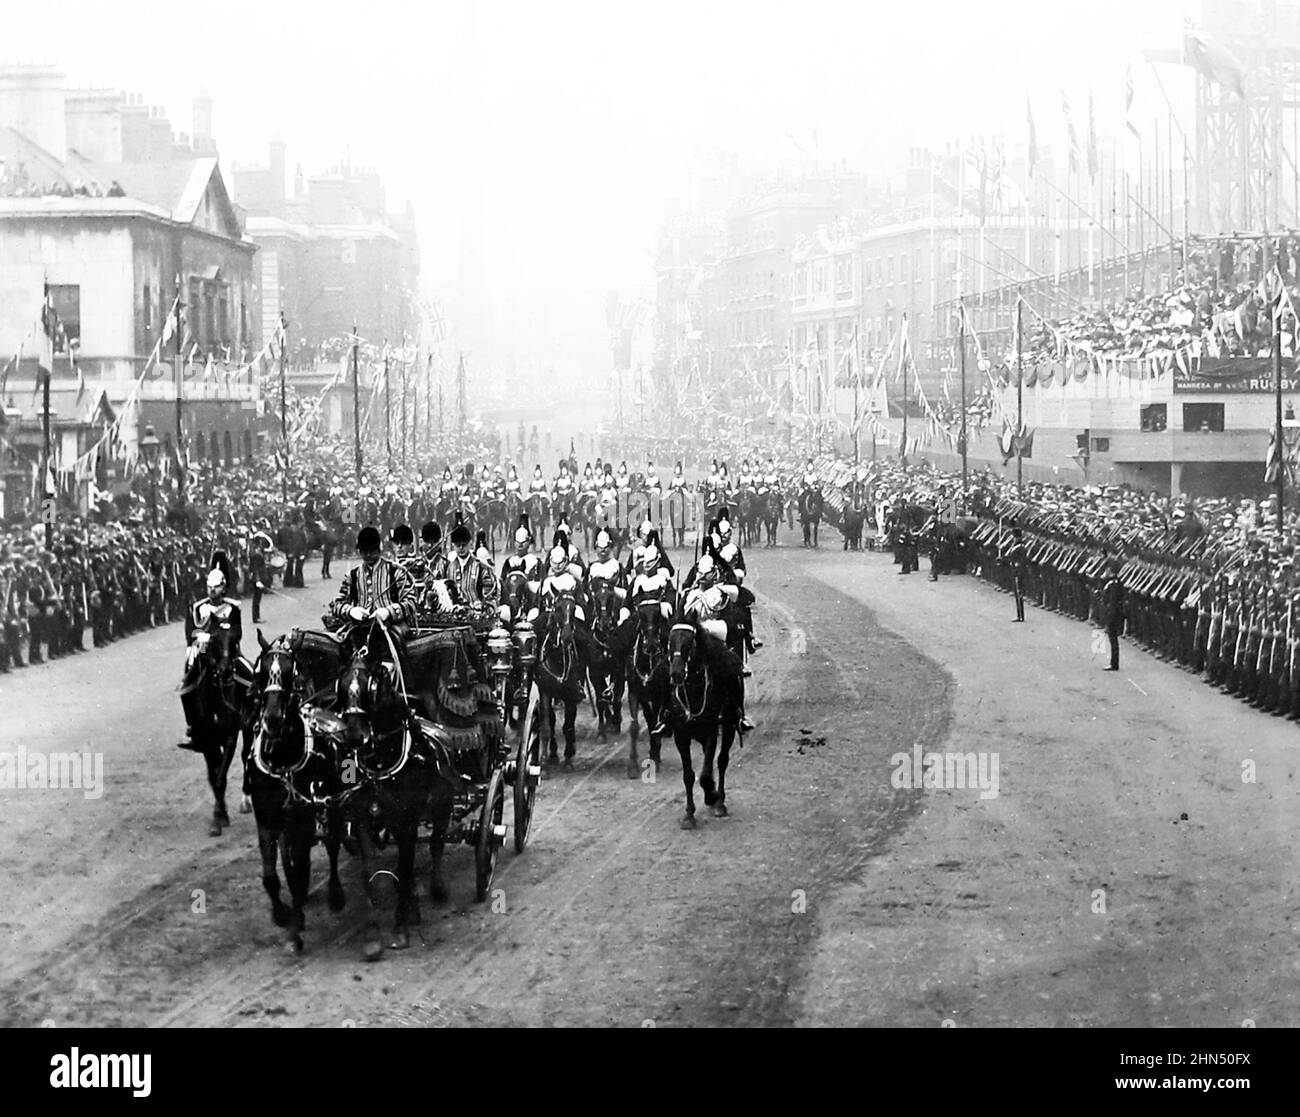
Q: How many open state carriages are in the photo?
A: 1